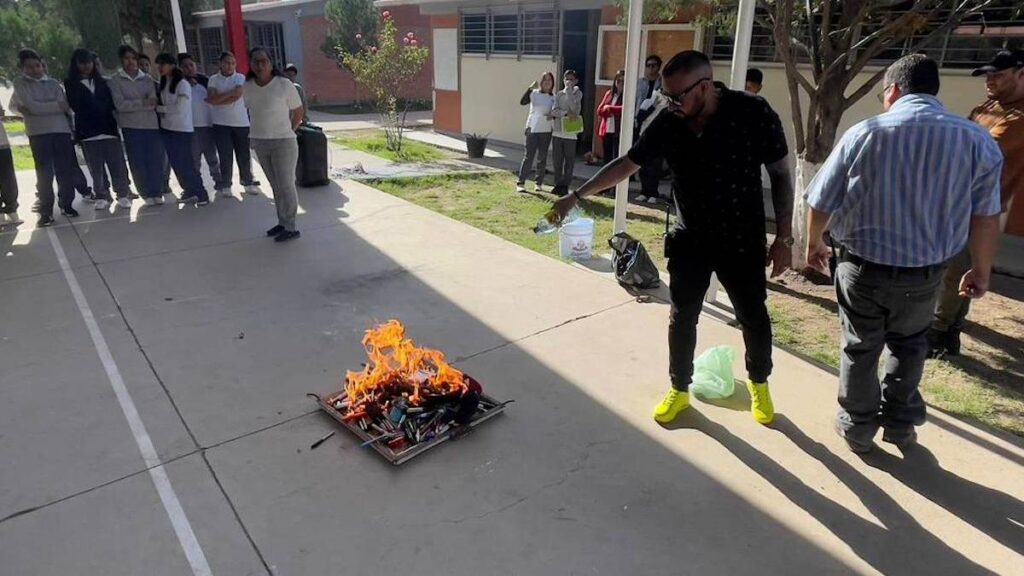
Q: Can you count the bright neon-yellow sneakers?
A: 2